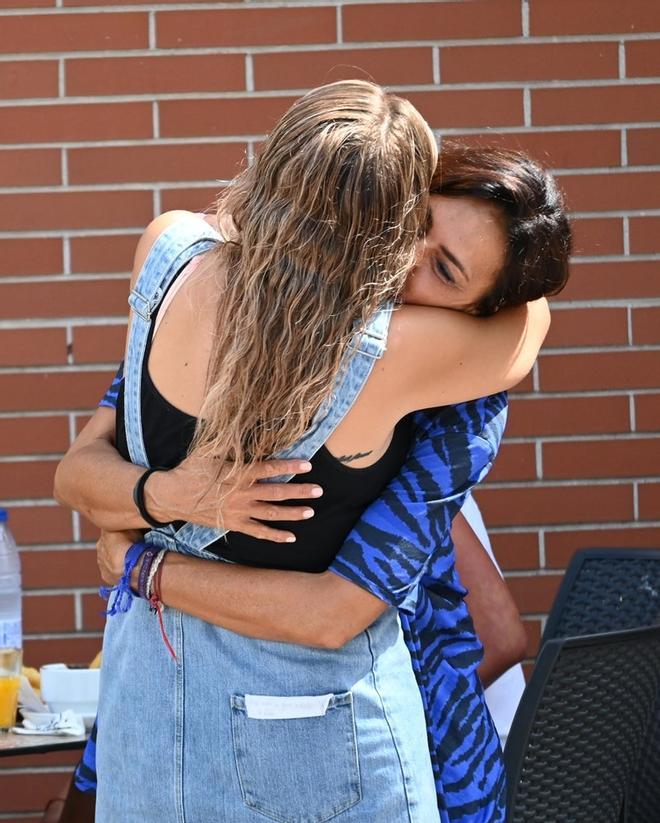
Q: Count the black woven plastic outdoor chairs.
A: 2